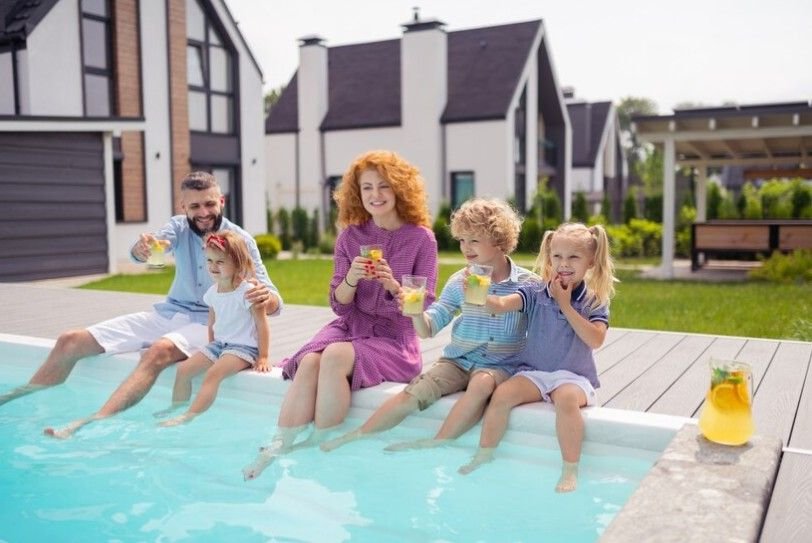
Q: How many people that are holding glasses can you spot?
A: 4